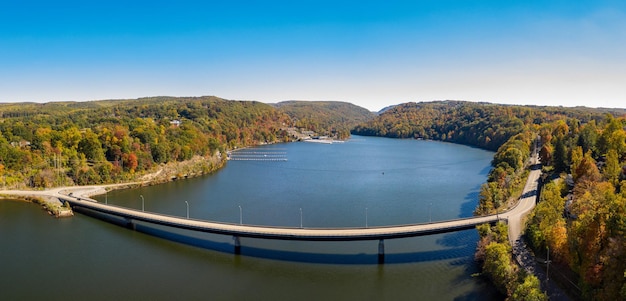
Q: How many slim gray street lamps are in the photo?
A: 7